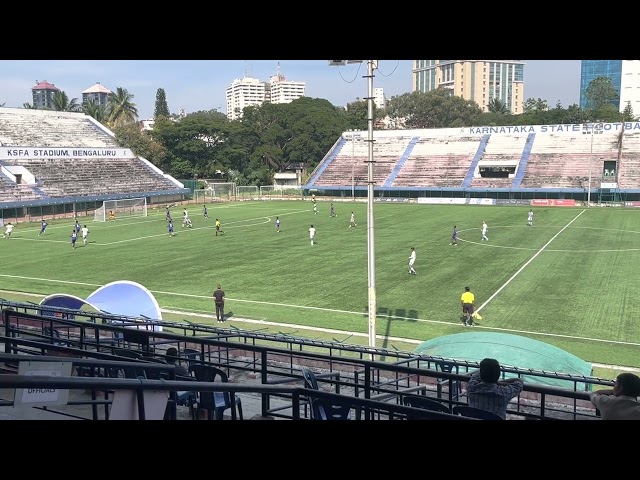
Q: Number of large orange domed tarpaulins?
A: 0